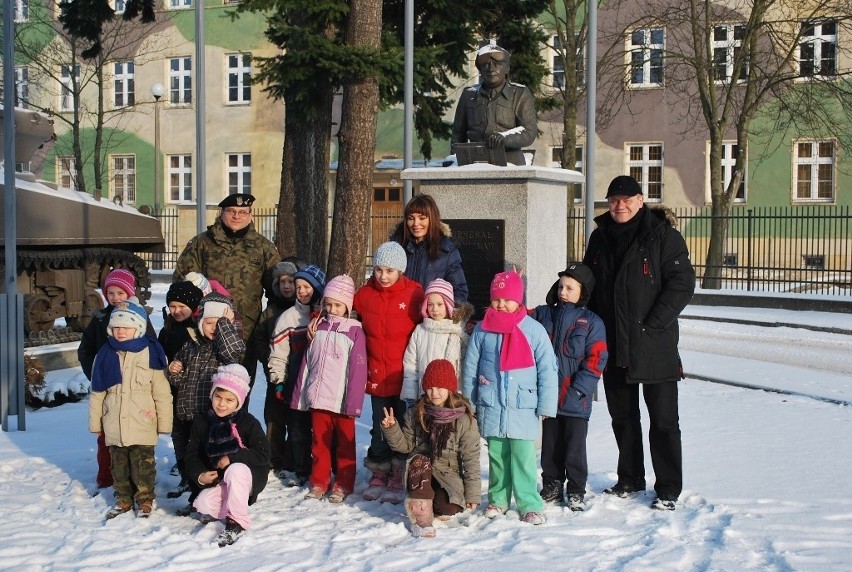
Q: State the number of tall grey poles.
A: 4